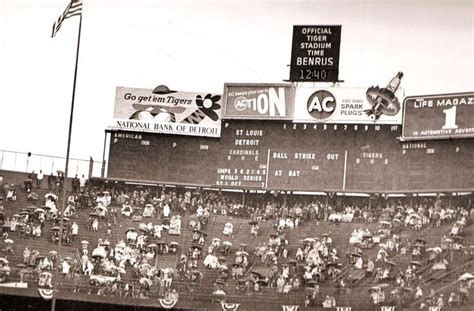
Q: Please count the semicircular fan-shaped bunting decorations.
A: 7